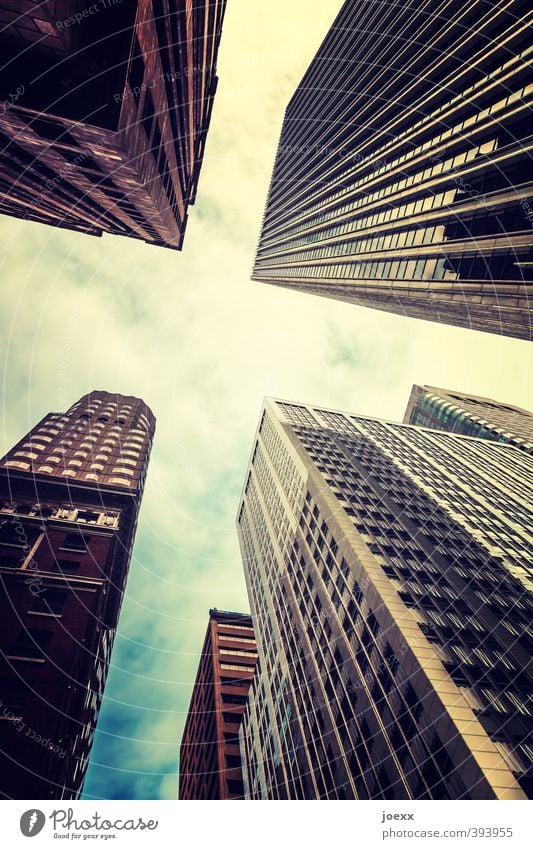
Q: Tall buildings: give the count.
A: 6